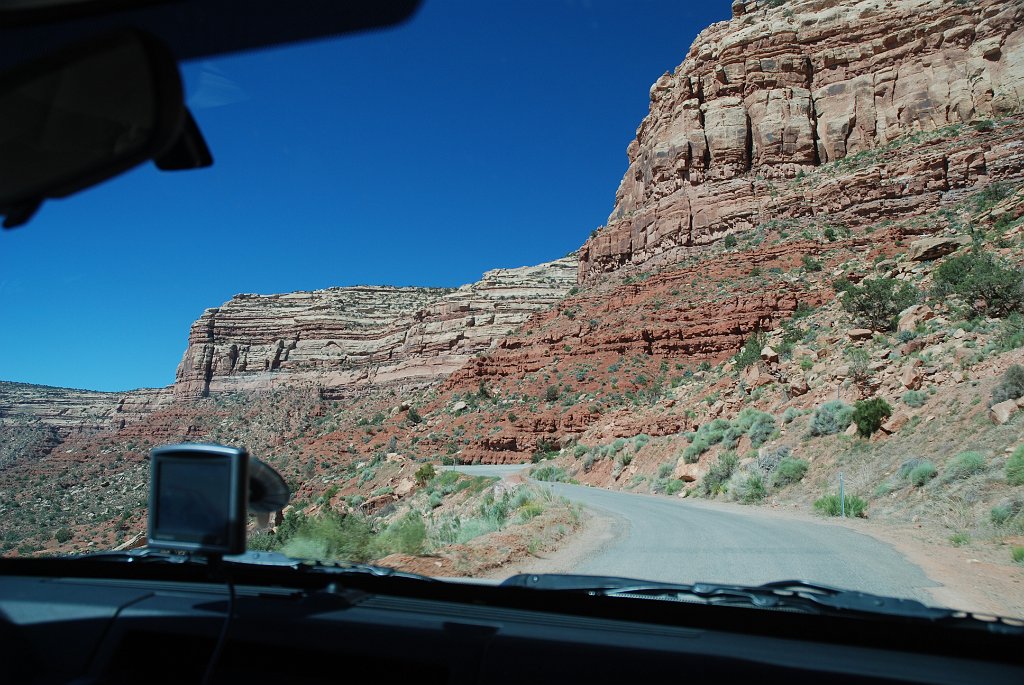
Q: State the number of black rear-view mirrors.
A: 1